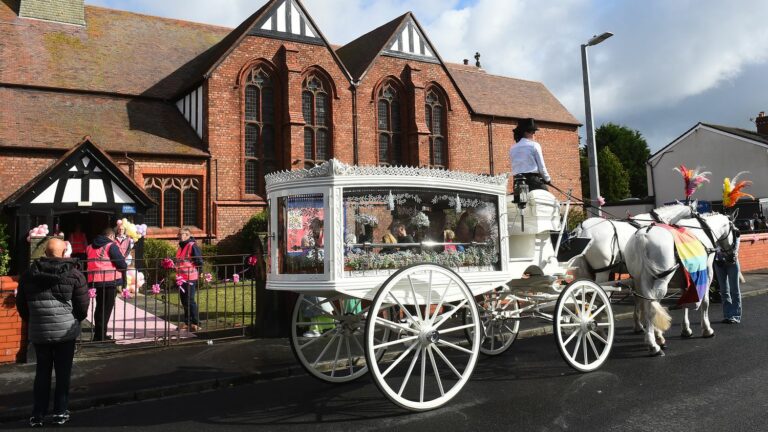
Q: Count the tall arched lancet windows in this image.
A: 4